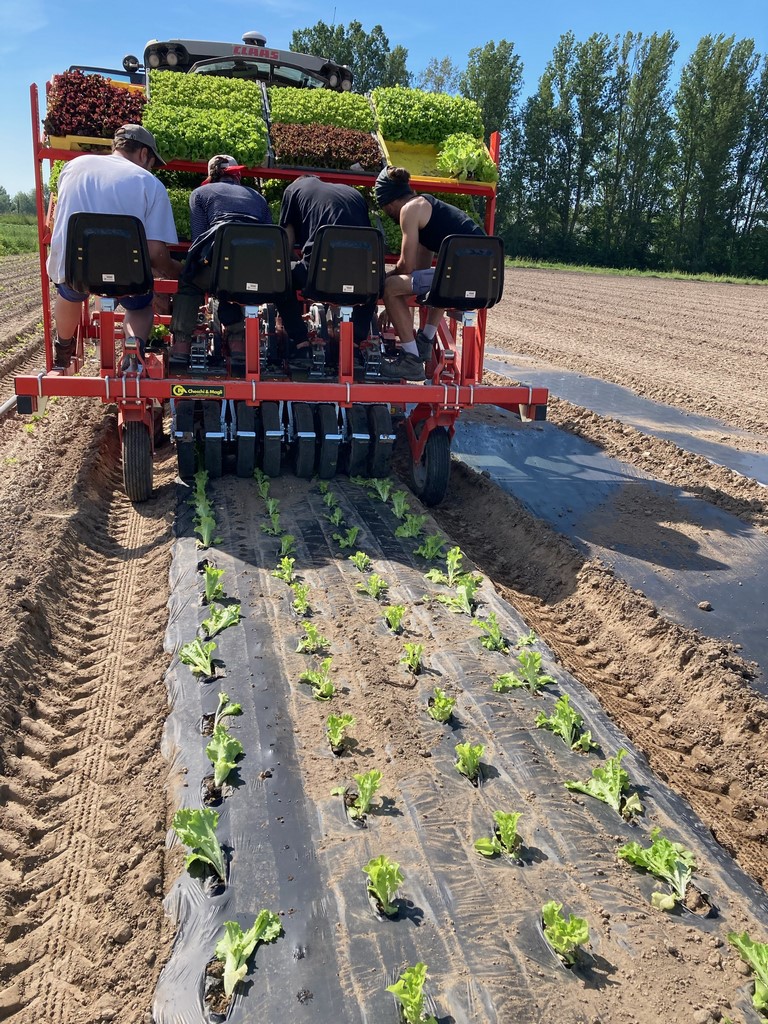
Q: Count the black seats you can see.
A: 4